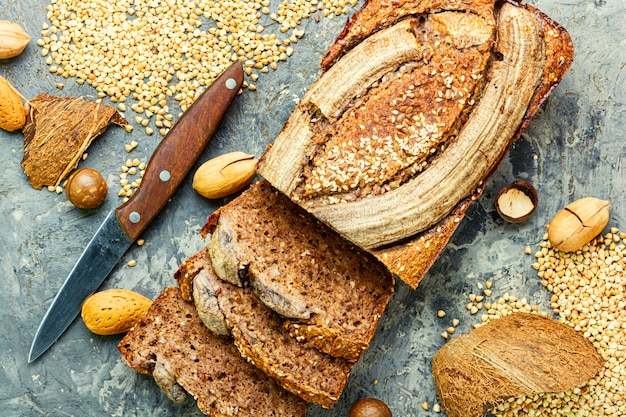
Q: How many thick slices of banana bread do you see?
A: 3